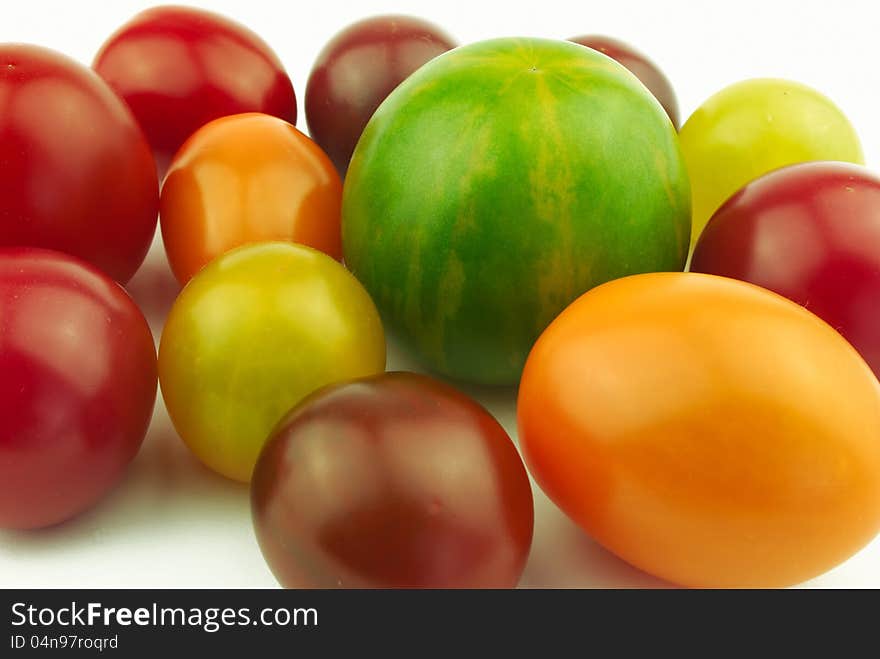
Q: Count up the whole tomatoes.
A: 12